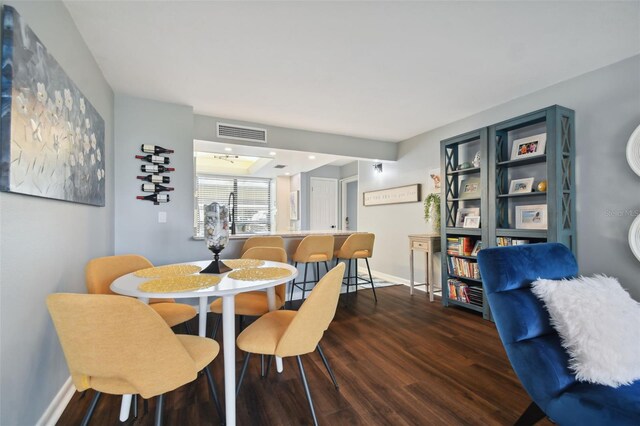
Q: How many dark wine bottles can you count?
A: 6